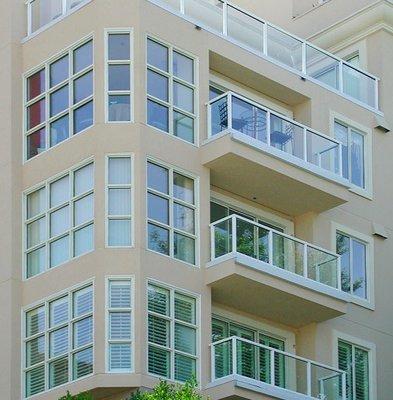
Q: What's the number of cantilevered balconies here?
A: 3